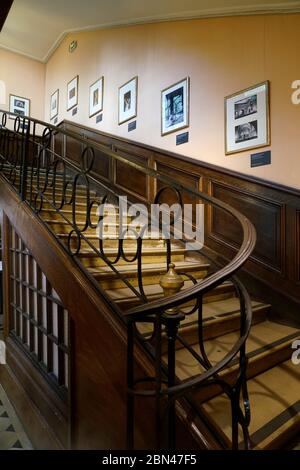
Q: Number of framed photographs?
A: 7